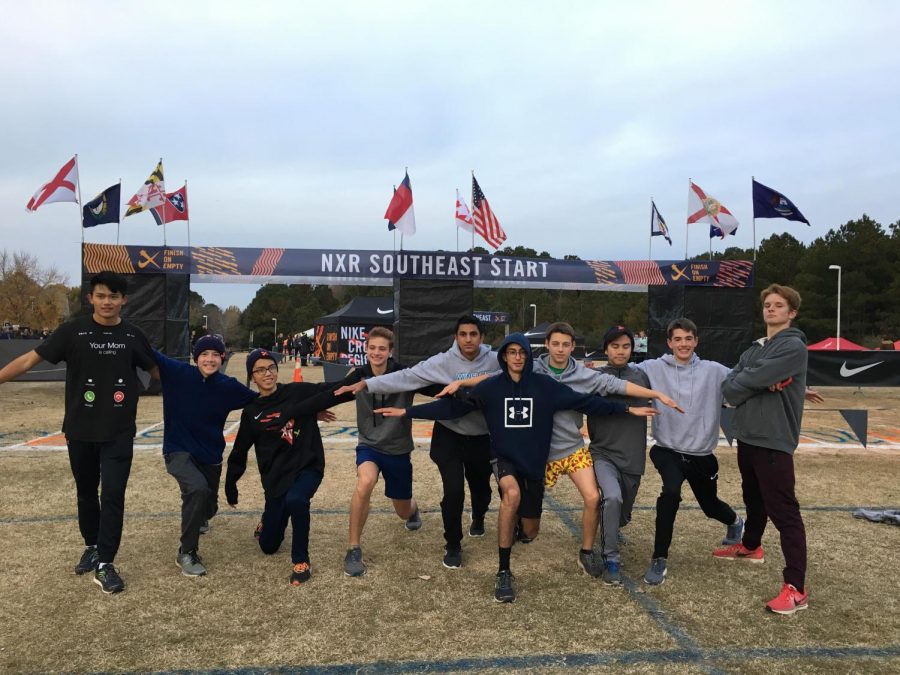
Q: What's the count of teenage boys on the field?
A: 10